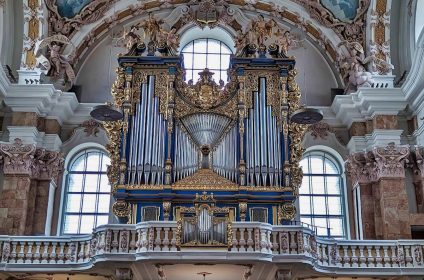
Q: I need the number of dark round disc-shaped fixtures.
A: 2